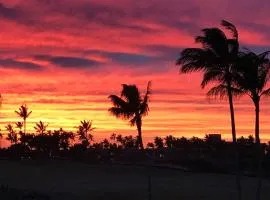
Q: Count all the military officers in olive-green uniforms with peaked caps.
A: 0